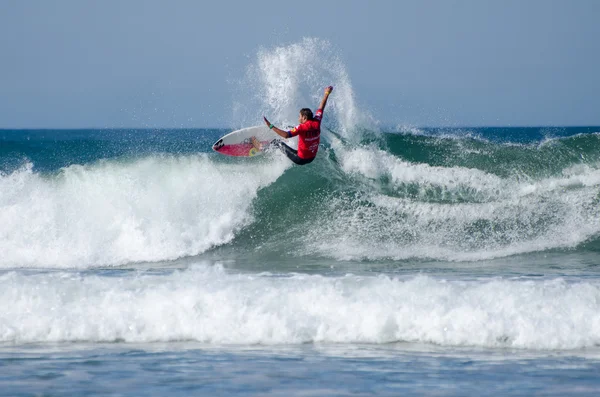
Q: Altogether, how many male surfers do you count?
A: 1